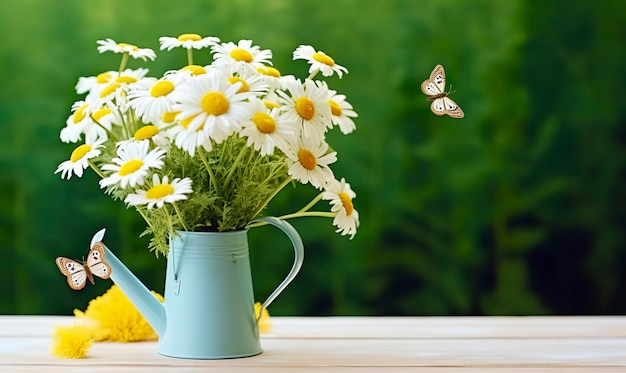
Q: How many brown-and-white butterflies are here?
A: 2